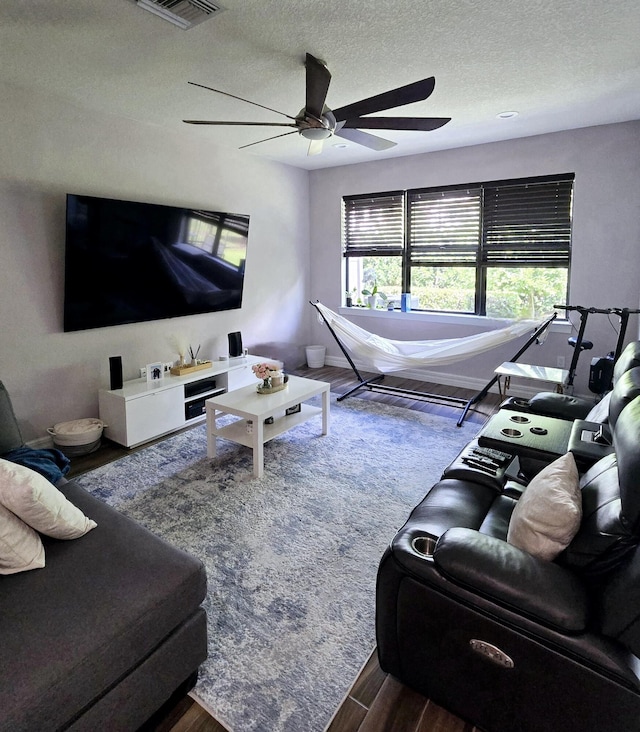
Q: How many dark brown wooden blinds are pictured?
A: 3